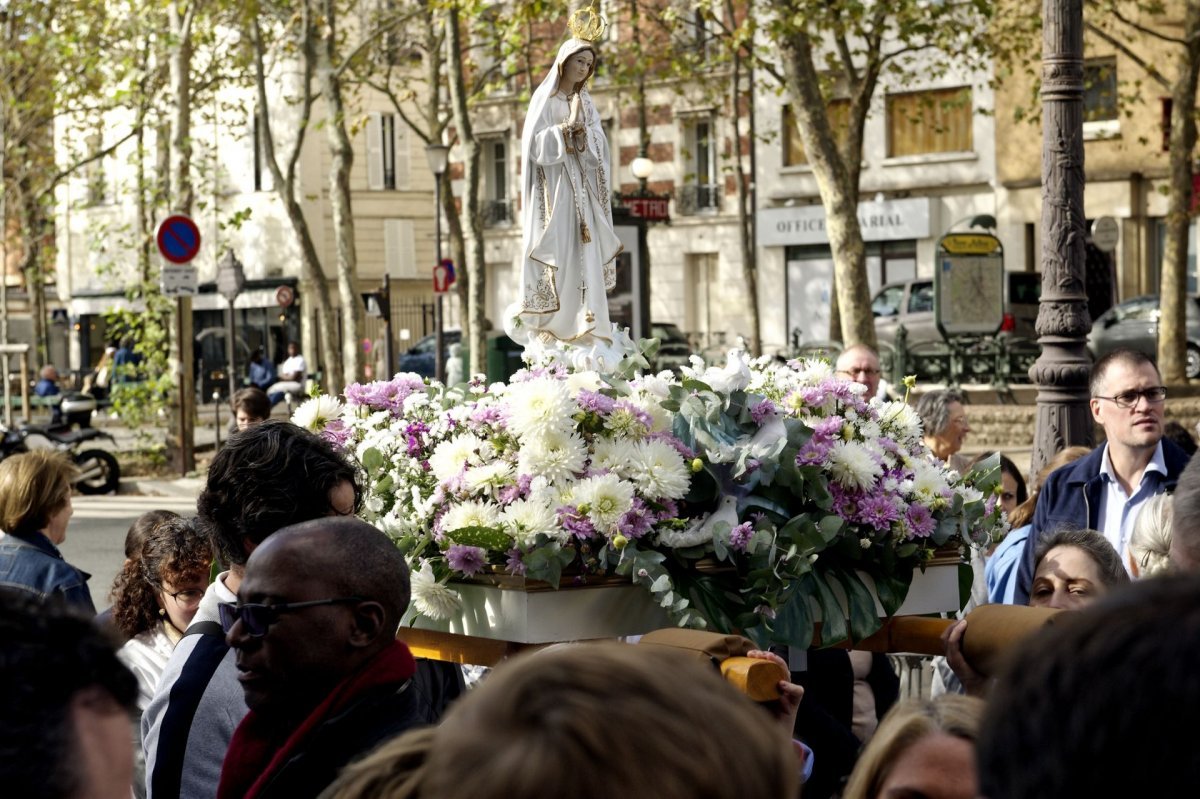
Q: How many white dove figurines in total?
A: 3